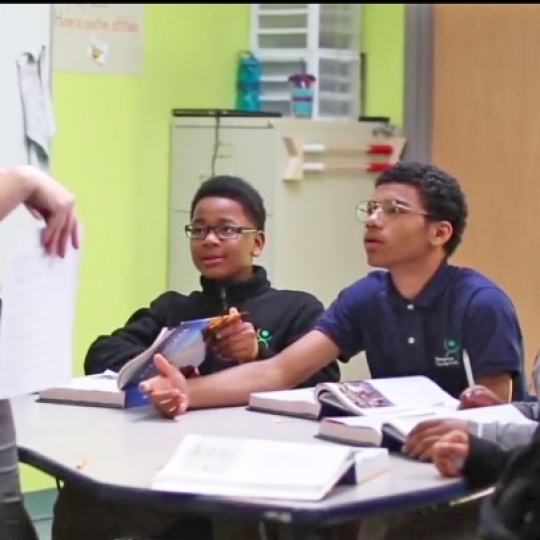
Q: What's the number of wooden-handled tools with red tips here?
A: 2